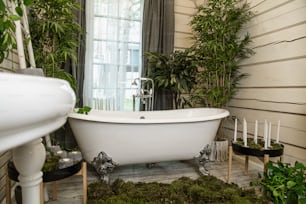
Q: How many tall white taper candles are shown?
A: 6